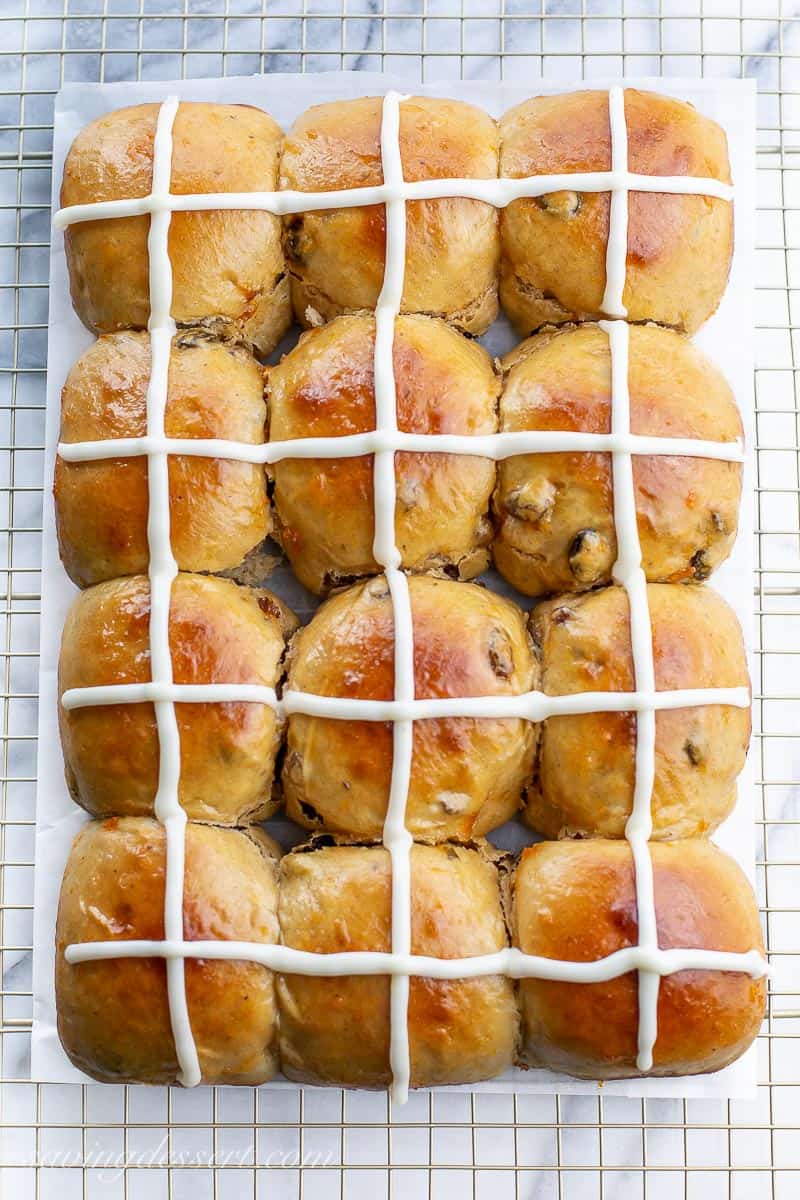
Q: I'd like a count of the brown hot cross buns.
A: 12